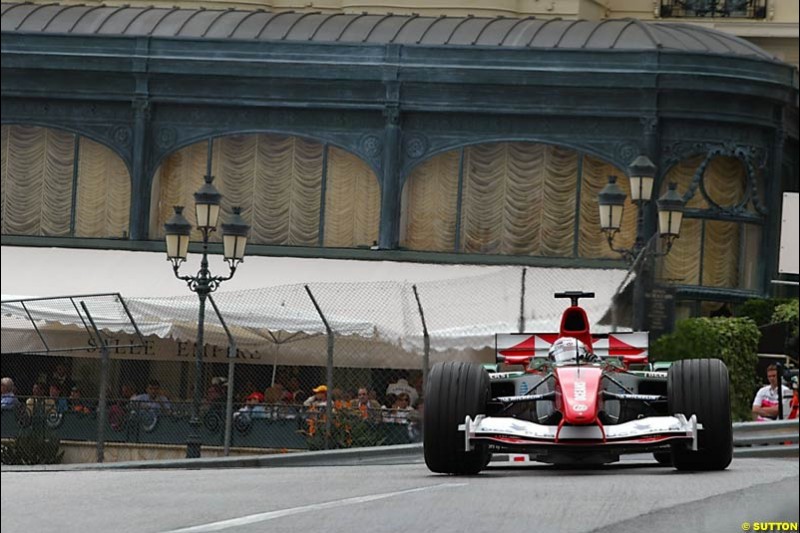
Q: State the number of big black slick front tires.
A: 2